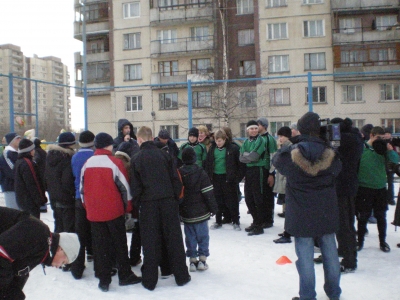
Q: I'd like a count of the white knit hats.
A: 1